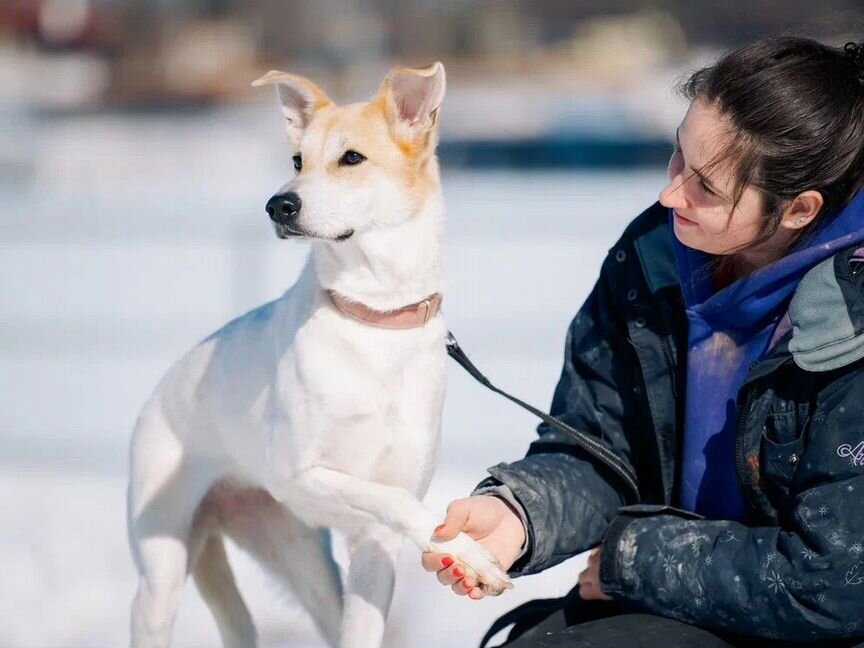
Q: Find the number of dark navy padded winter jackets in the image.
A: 1